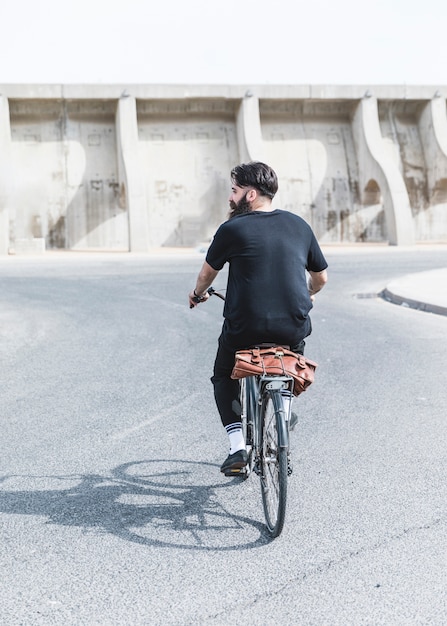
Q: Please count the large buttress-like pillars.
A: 5